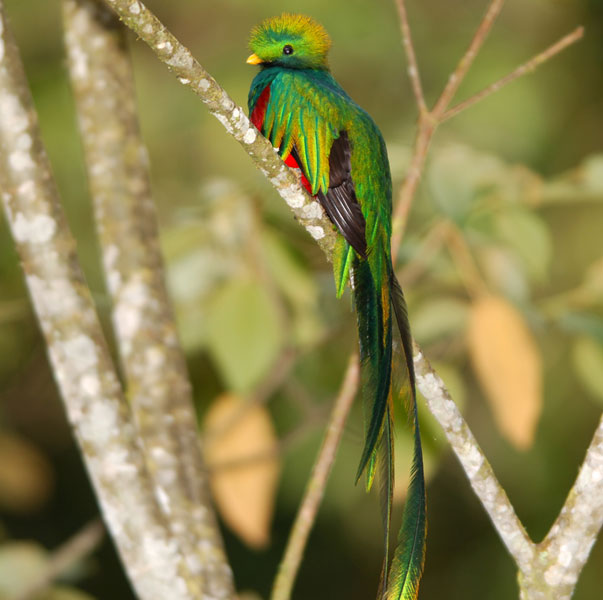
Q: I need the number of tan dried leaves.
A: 2